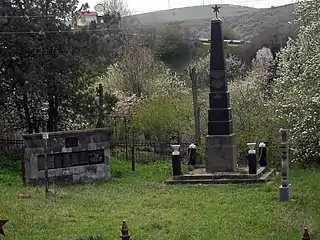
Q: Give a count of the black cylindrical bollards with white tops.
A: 4